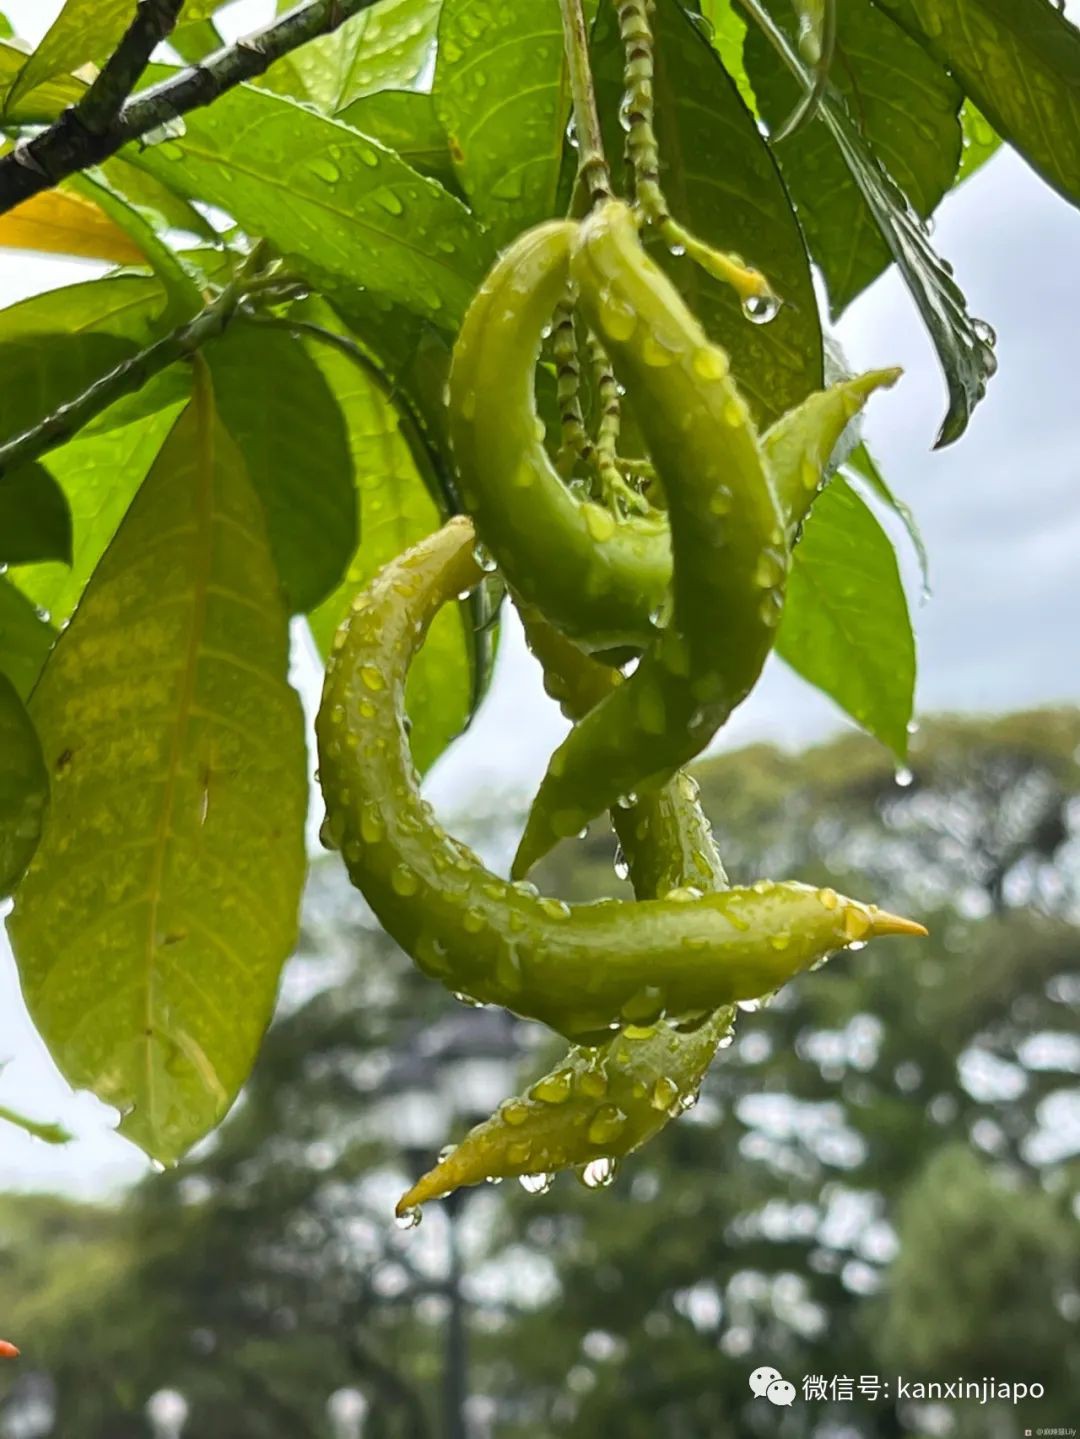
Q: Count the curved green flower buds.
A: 4